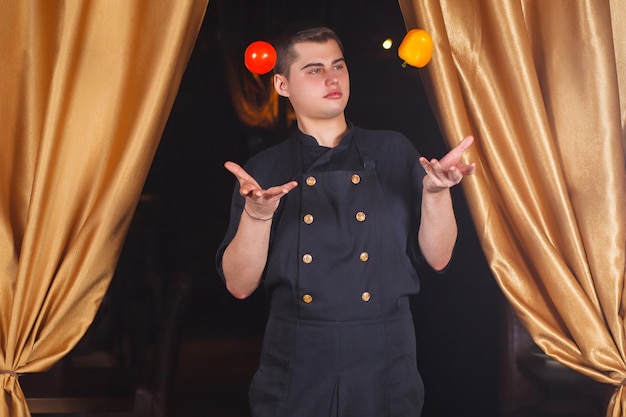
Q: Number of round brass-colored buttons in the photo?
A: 8